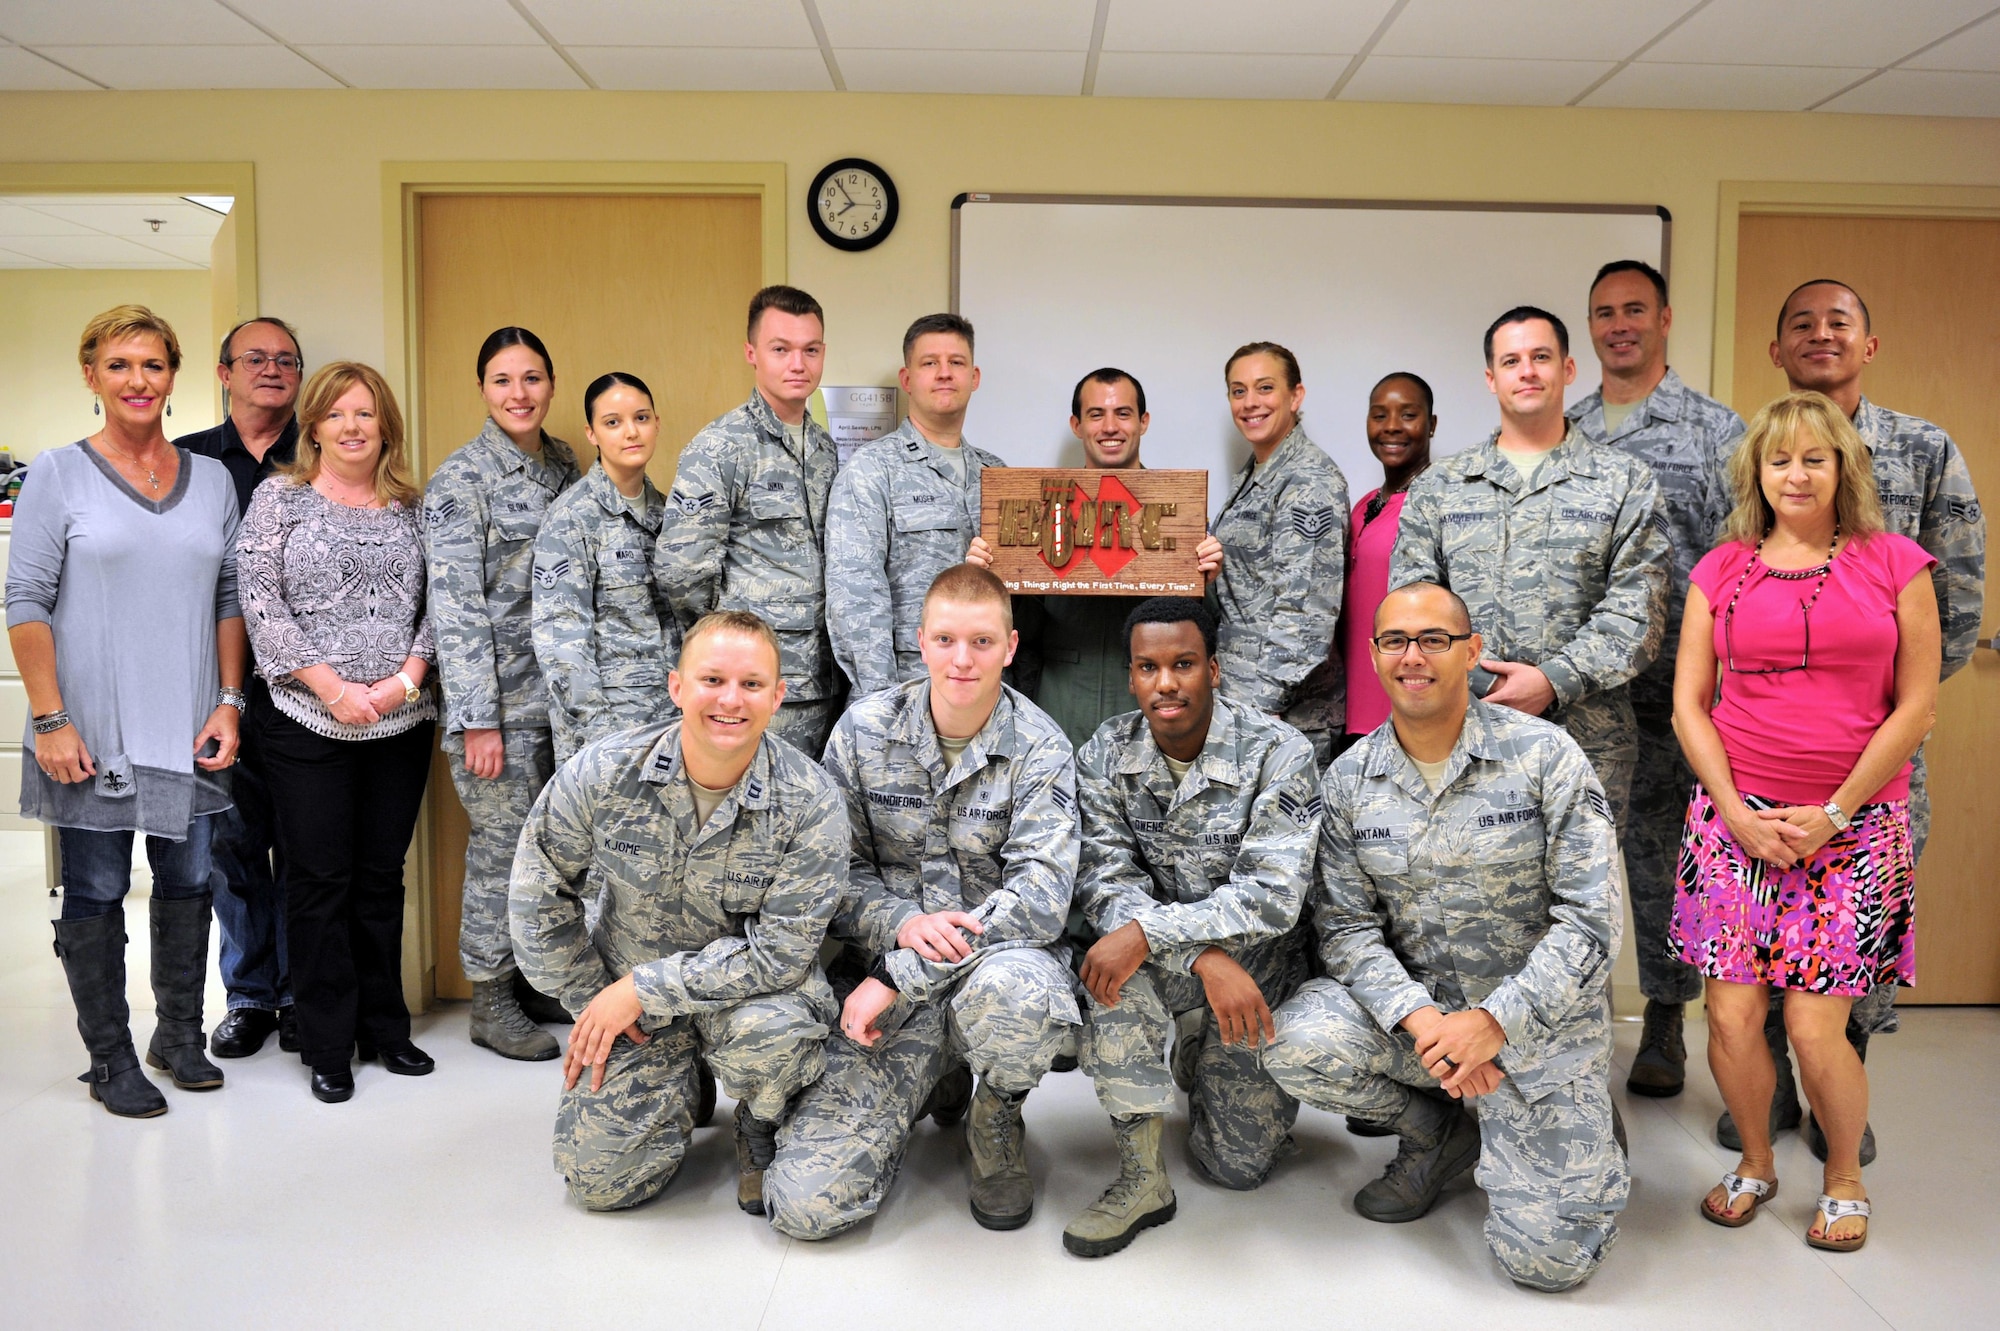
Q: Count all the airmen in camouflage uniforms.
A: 12